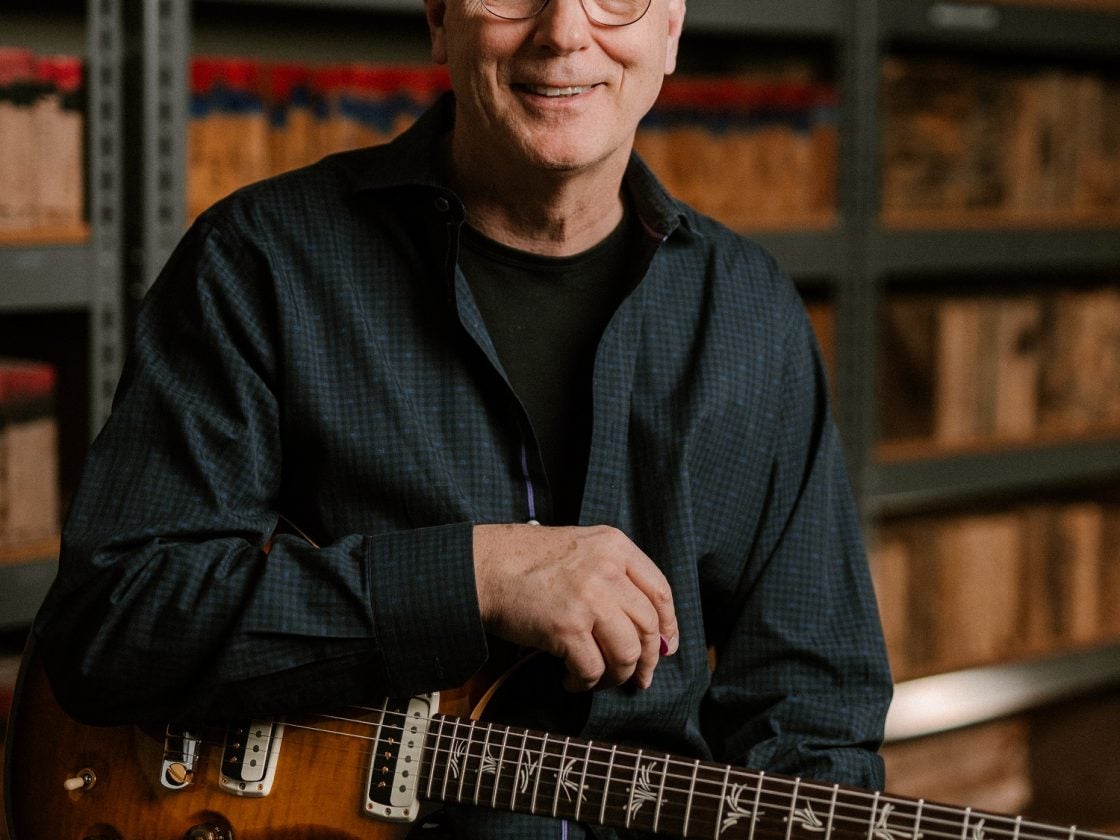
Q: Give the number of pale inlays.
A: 9